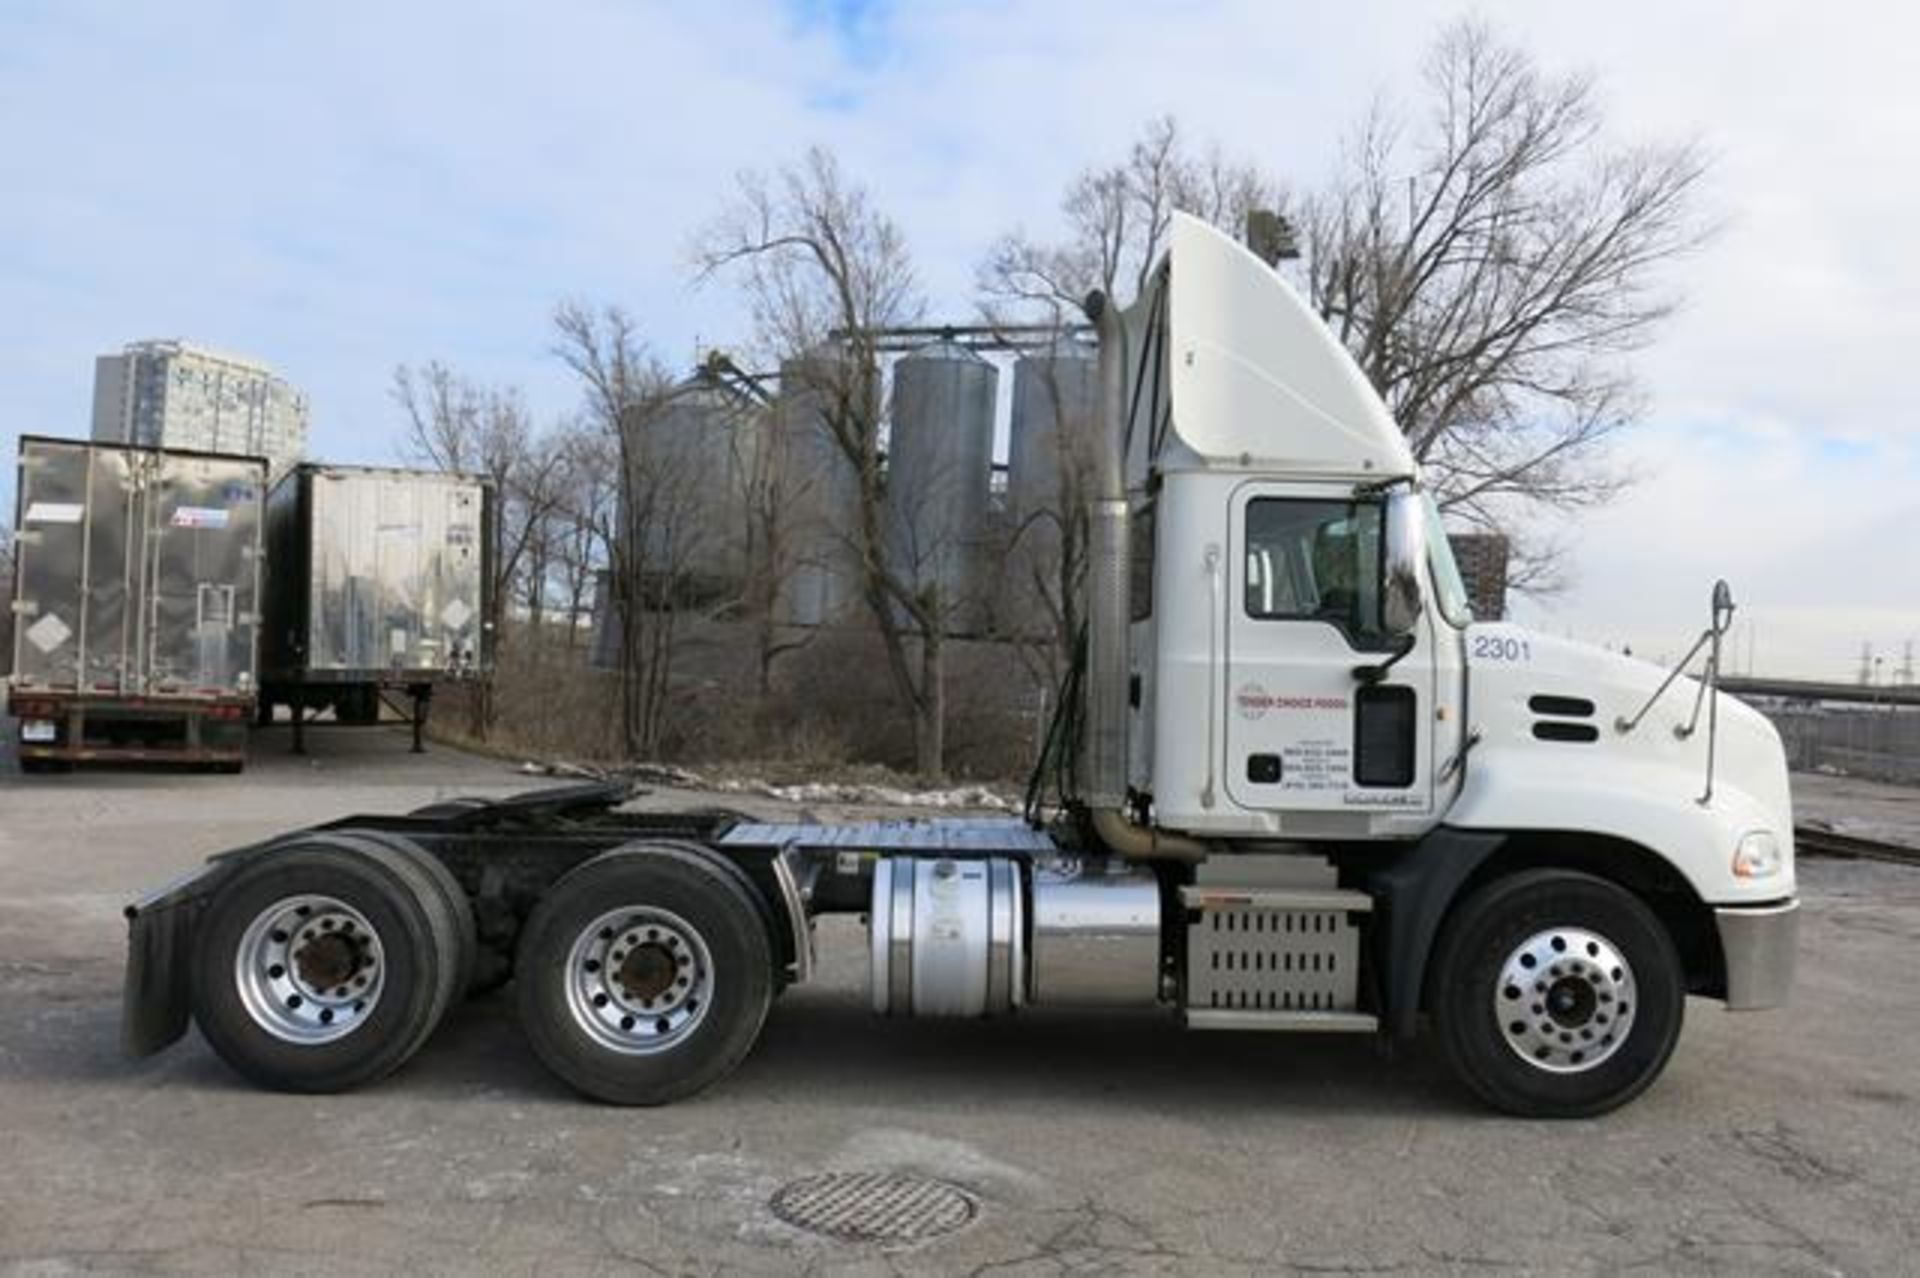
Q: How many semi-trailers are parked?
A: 2